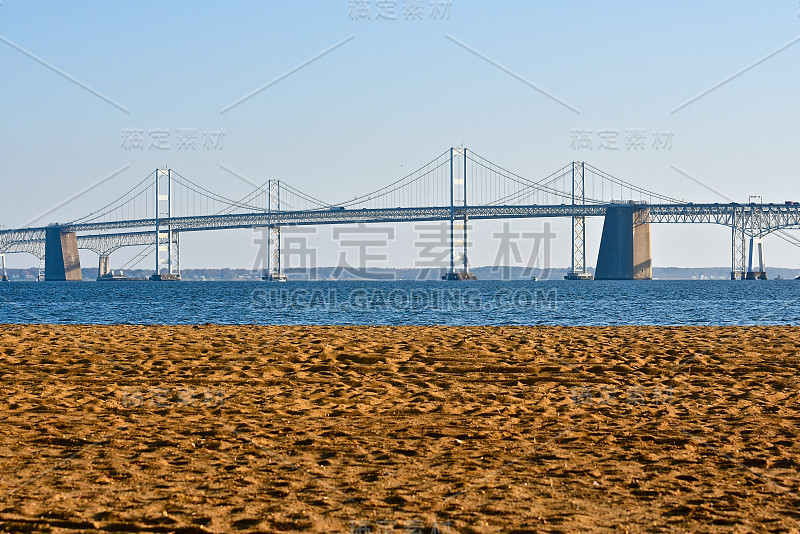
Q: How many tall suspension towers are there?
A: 4